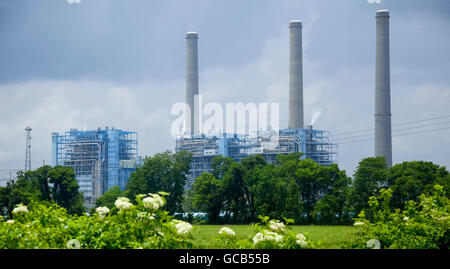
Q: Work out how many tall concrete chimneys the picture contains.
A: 3